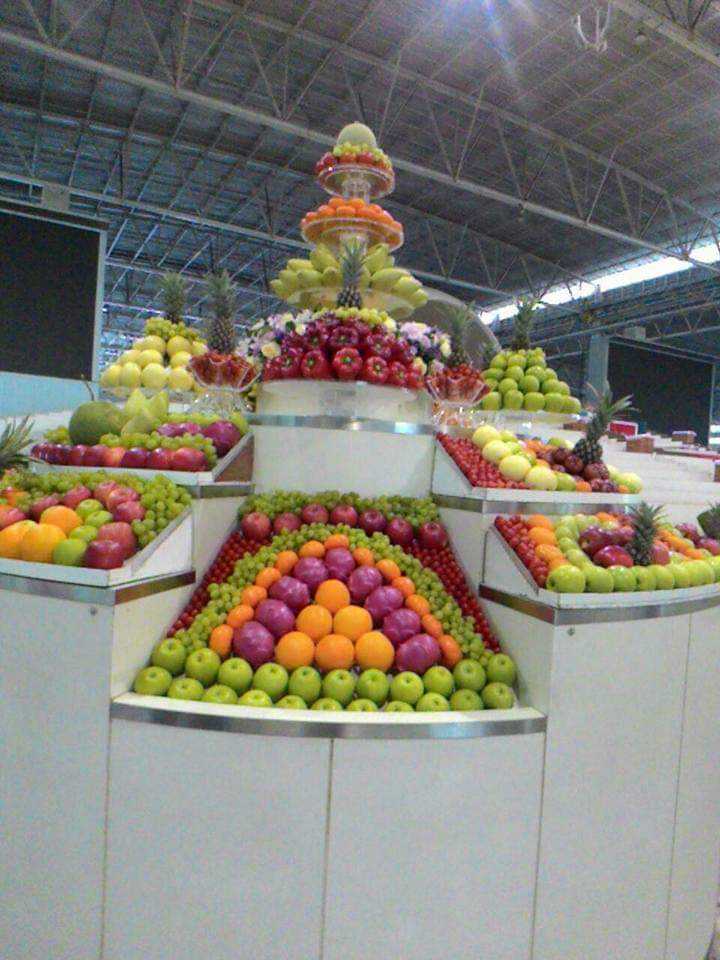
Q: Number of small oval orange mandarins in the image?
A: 13